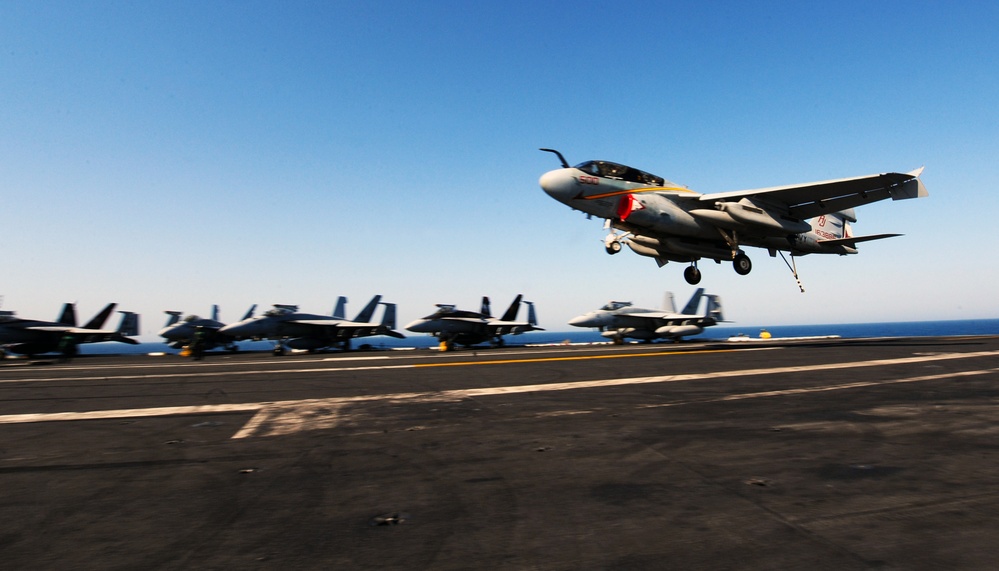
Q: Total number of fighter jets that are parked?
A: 5